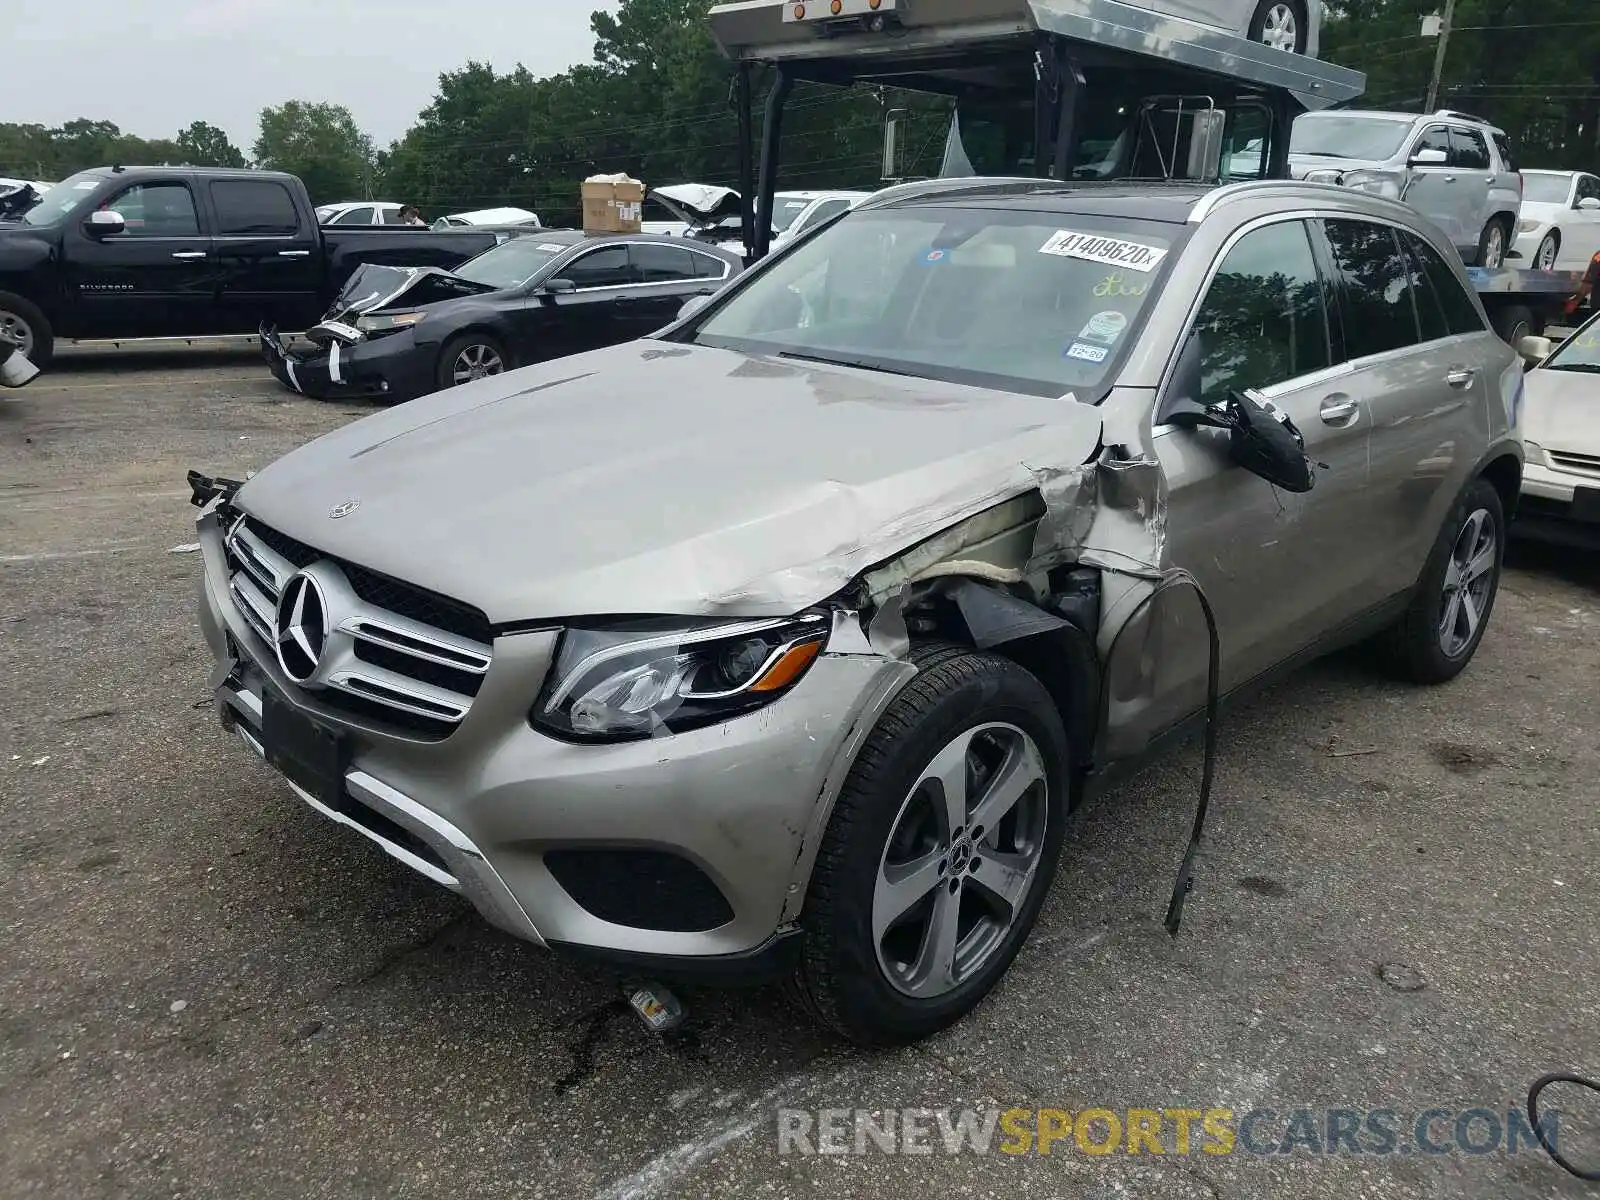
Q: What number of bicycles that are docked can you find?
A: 0